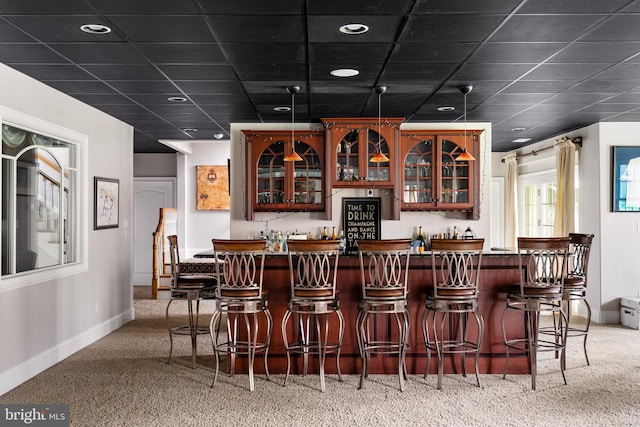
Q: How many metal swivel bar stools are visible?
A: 7